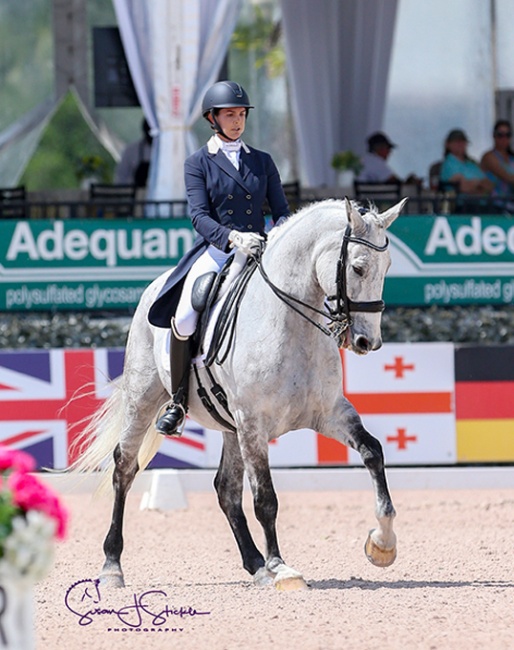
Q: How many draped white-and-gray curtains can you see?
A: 2